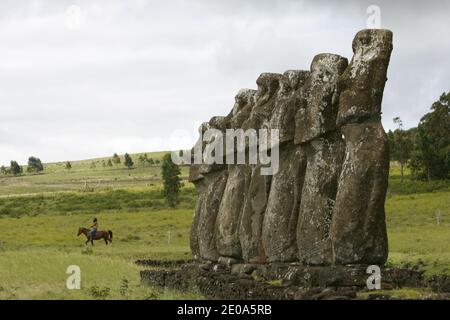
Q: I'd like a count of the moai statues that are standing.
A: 7